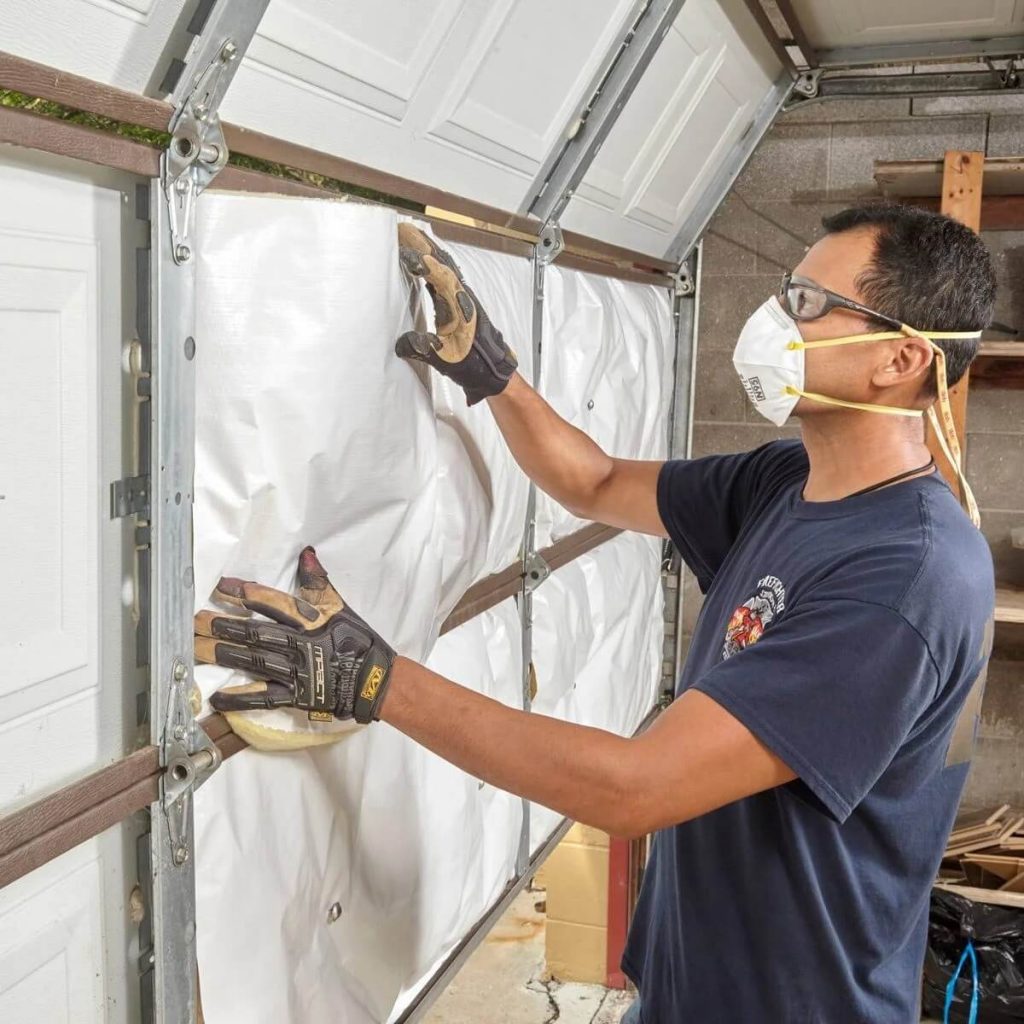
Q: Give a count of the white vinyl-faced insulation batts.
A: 4